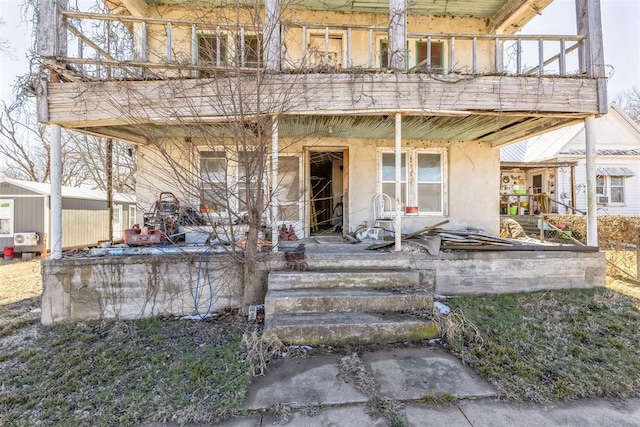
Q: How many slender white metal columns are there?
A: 4